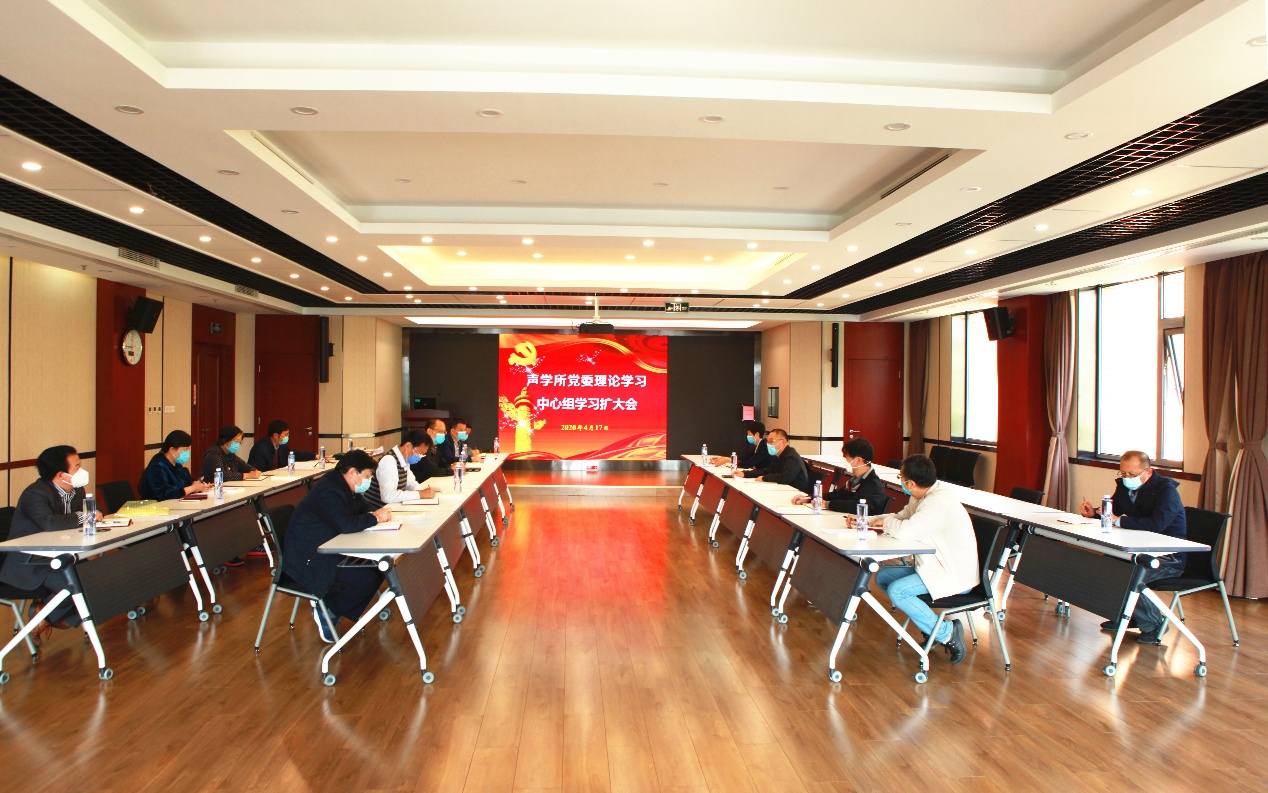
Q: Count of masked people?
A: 14